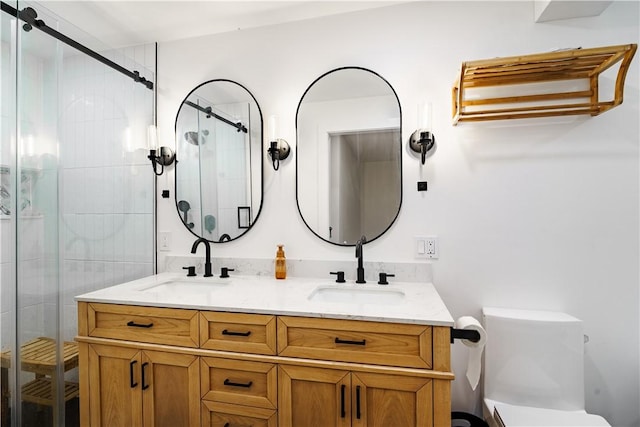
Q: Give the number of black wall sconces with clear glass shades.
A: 3